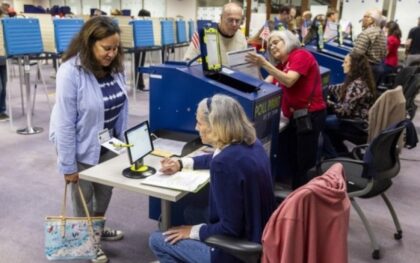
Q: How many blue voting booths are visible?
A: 6